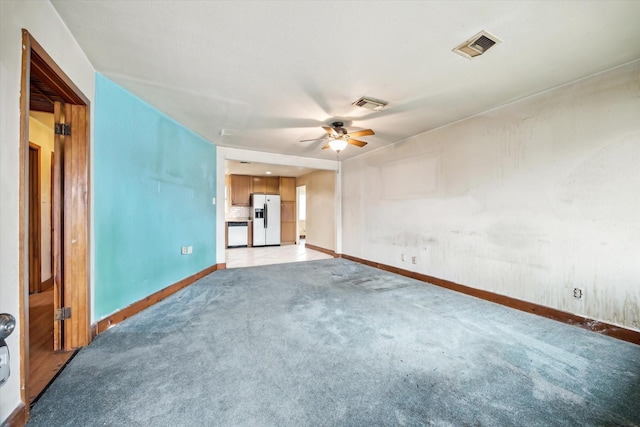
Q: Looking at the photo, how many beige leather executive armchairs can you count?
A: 0